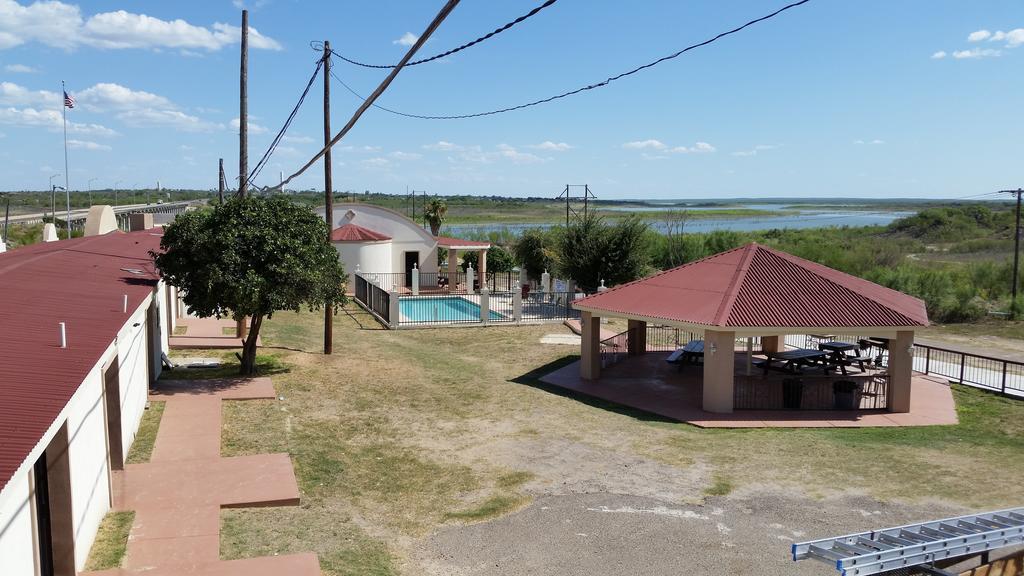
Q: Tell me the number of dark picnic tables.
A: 3